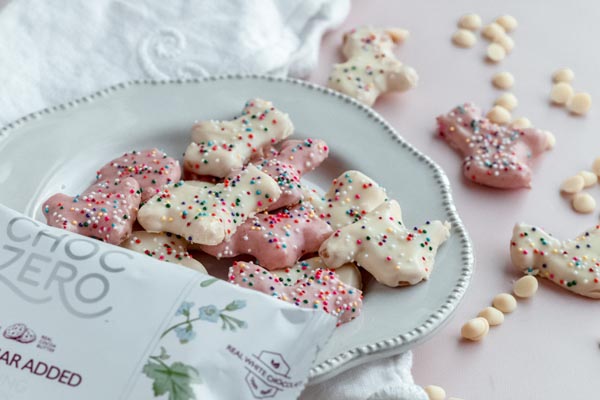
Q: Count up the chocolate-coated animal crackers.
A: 14